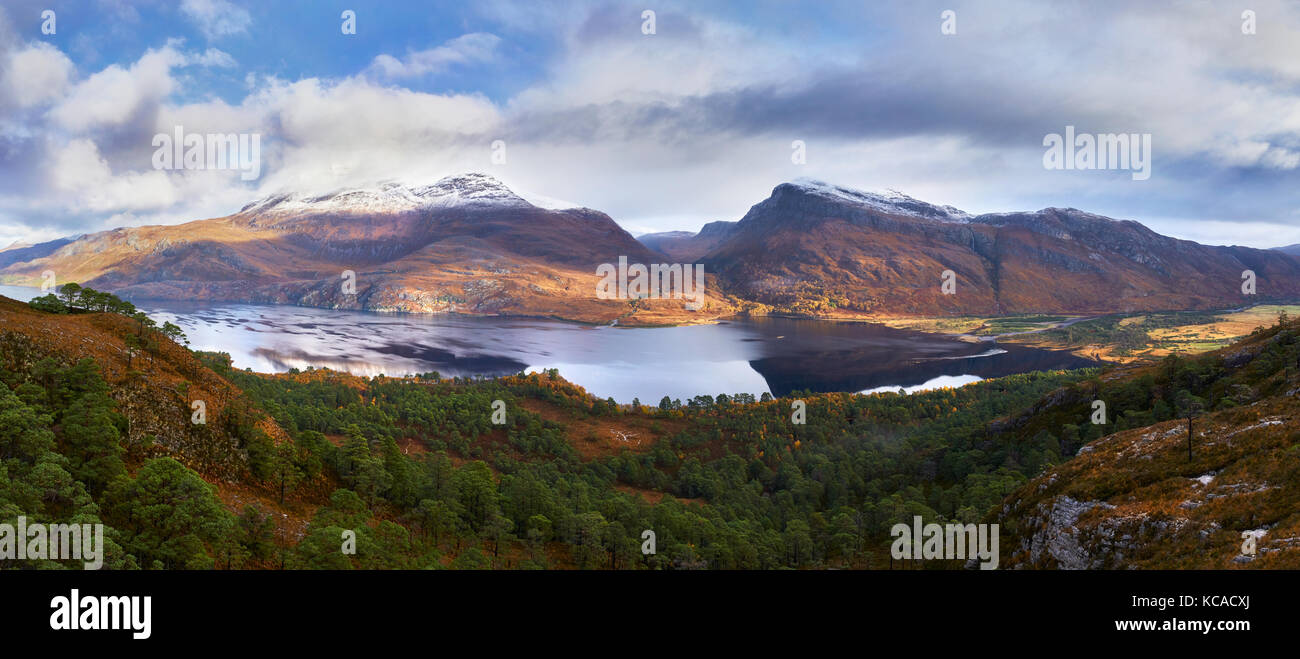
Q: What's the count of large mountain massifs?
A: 2